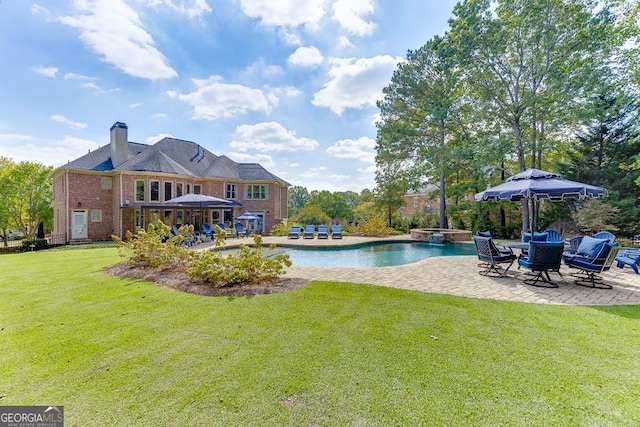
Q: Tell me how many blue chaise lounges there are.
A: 4